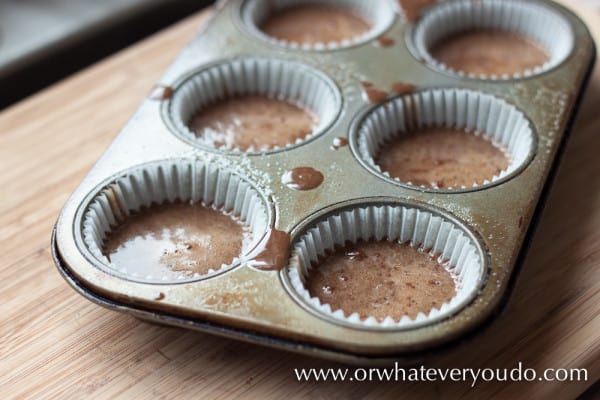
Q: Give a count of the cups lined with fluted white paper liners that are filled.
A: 6